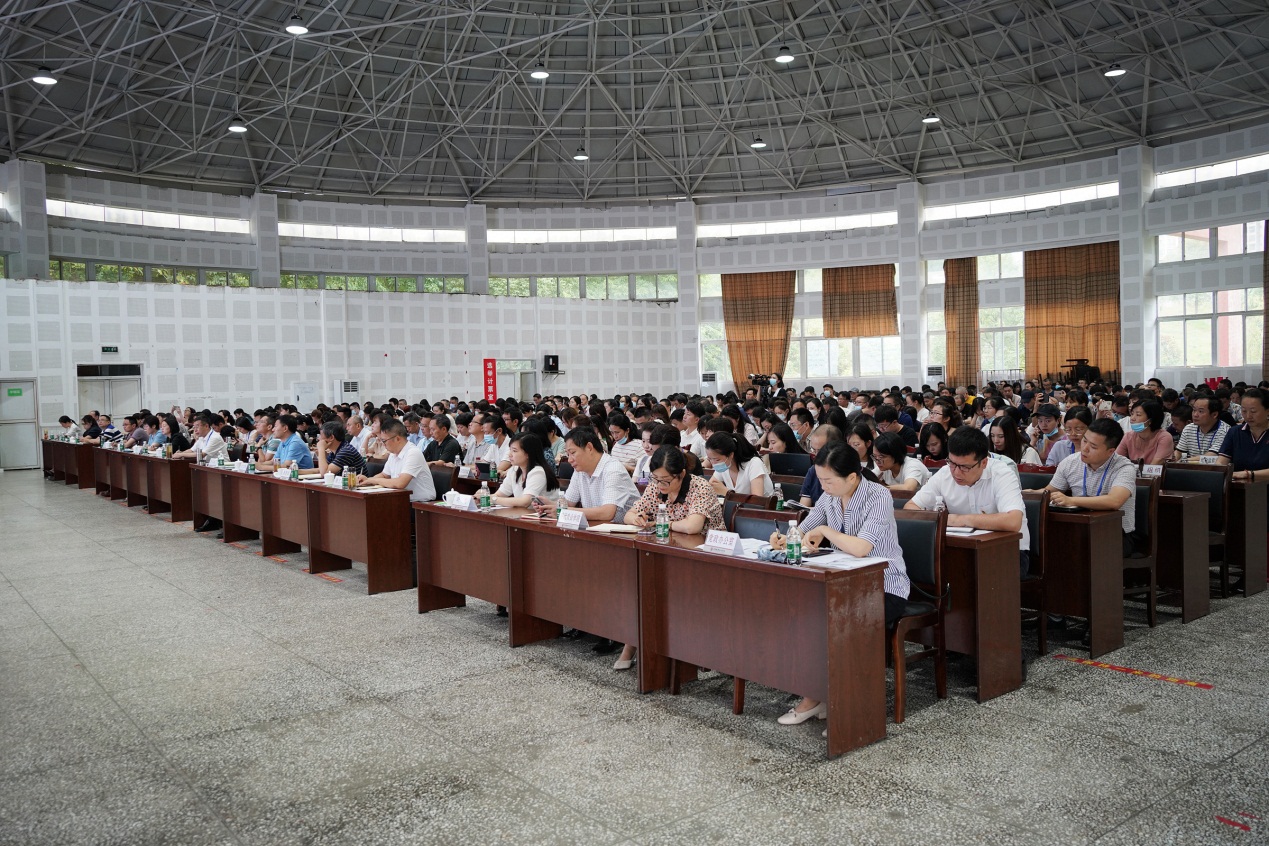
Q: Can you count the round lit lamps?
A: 9